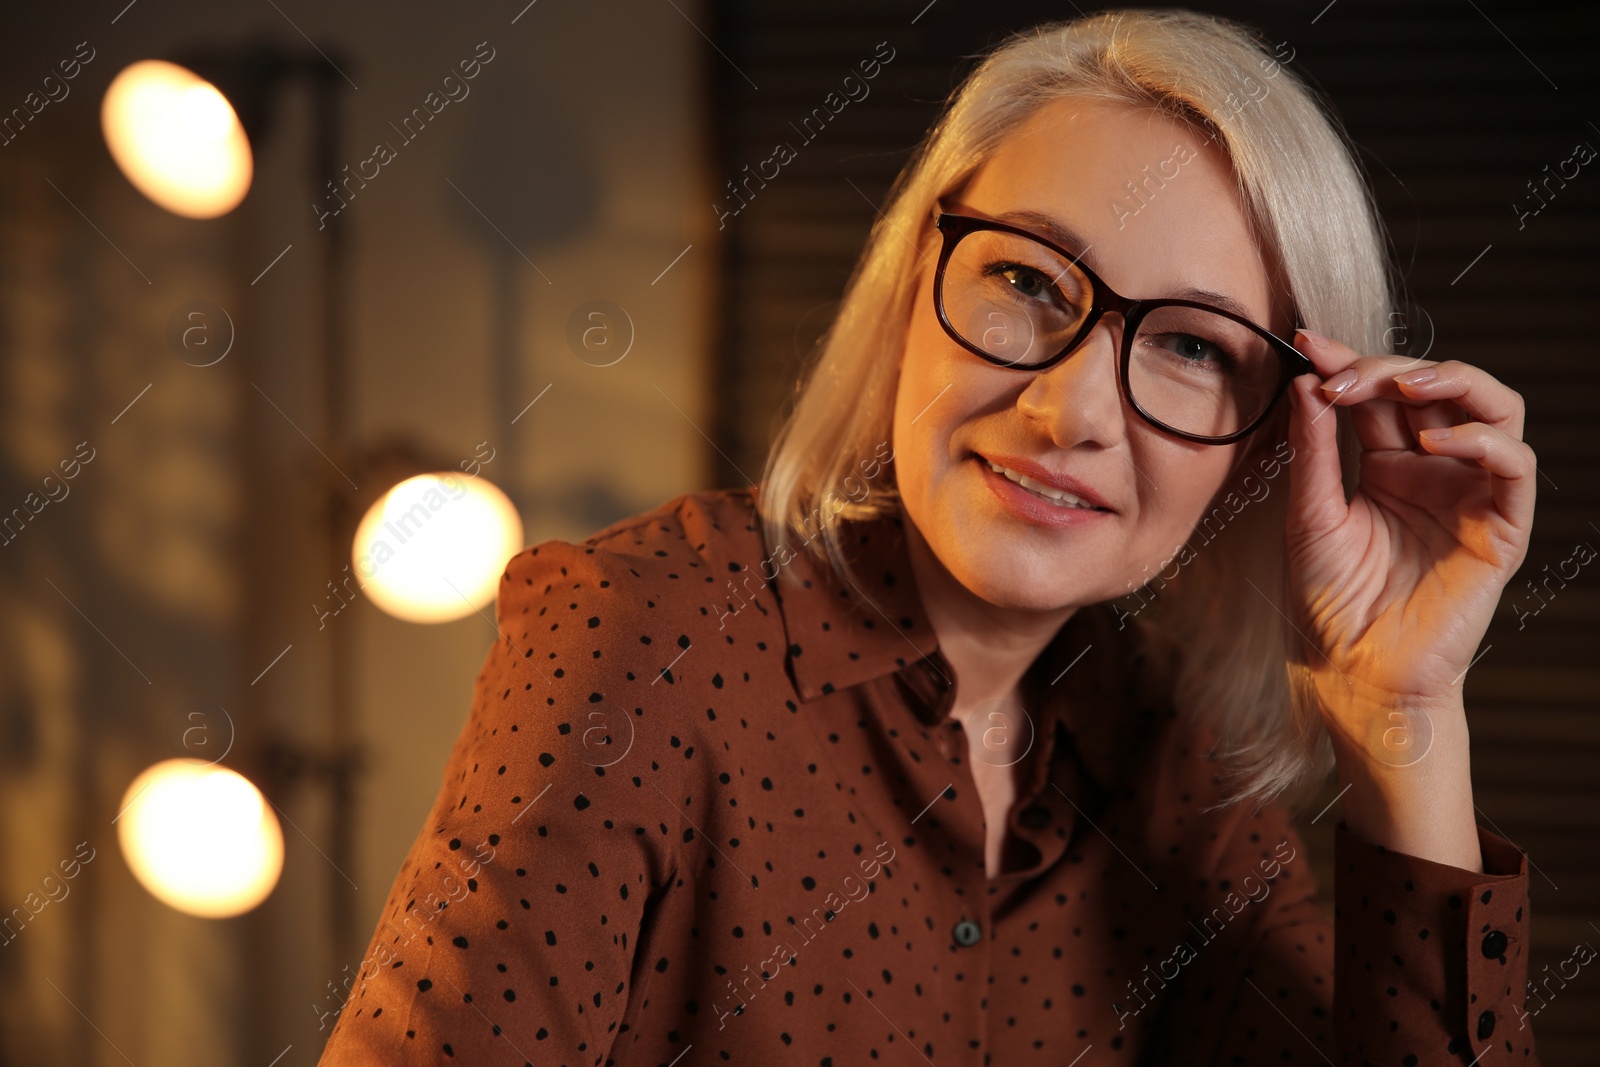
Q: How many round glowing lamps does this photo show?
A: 3